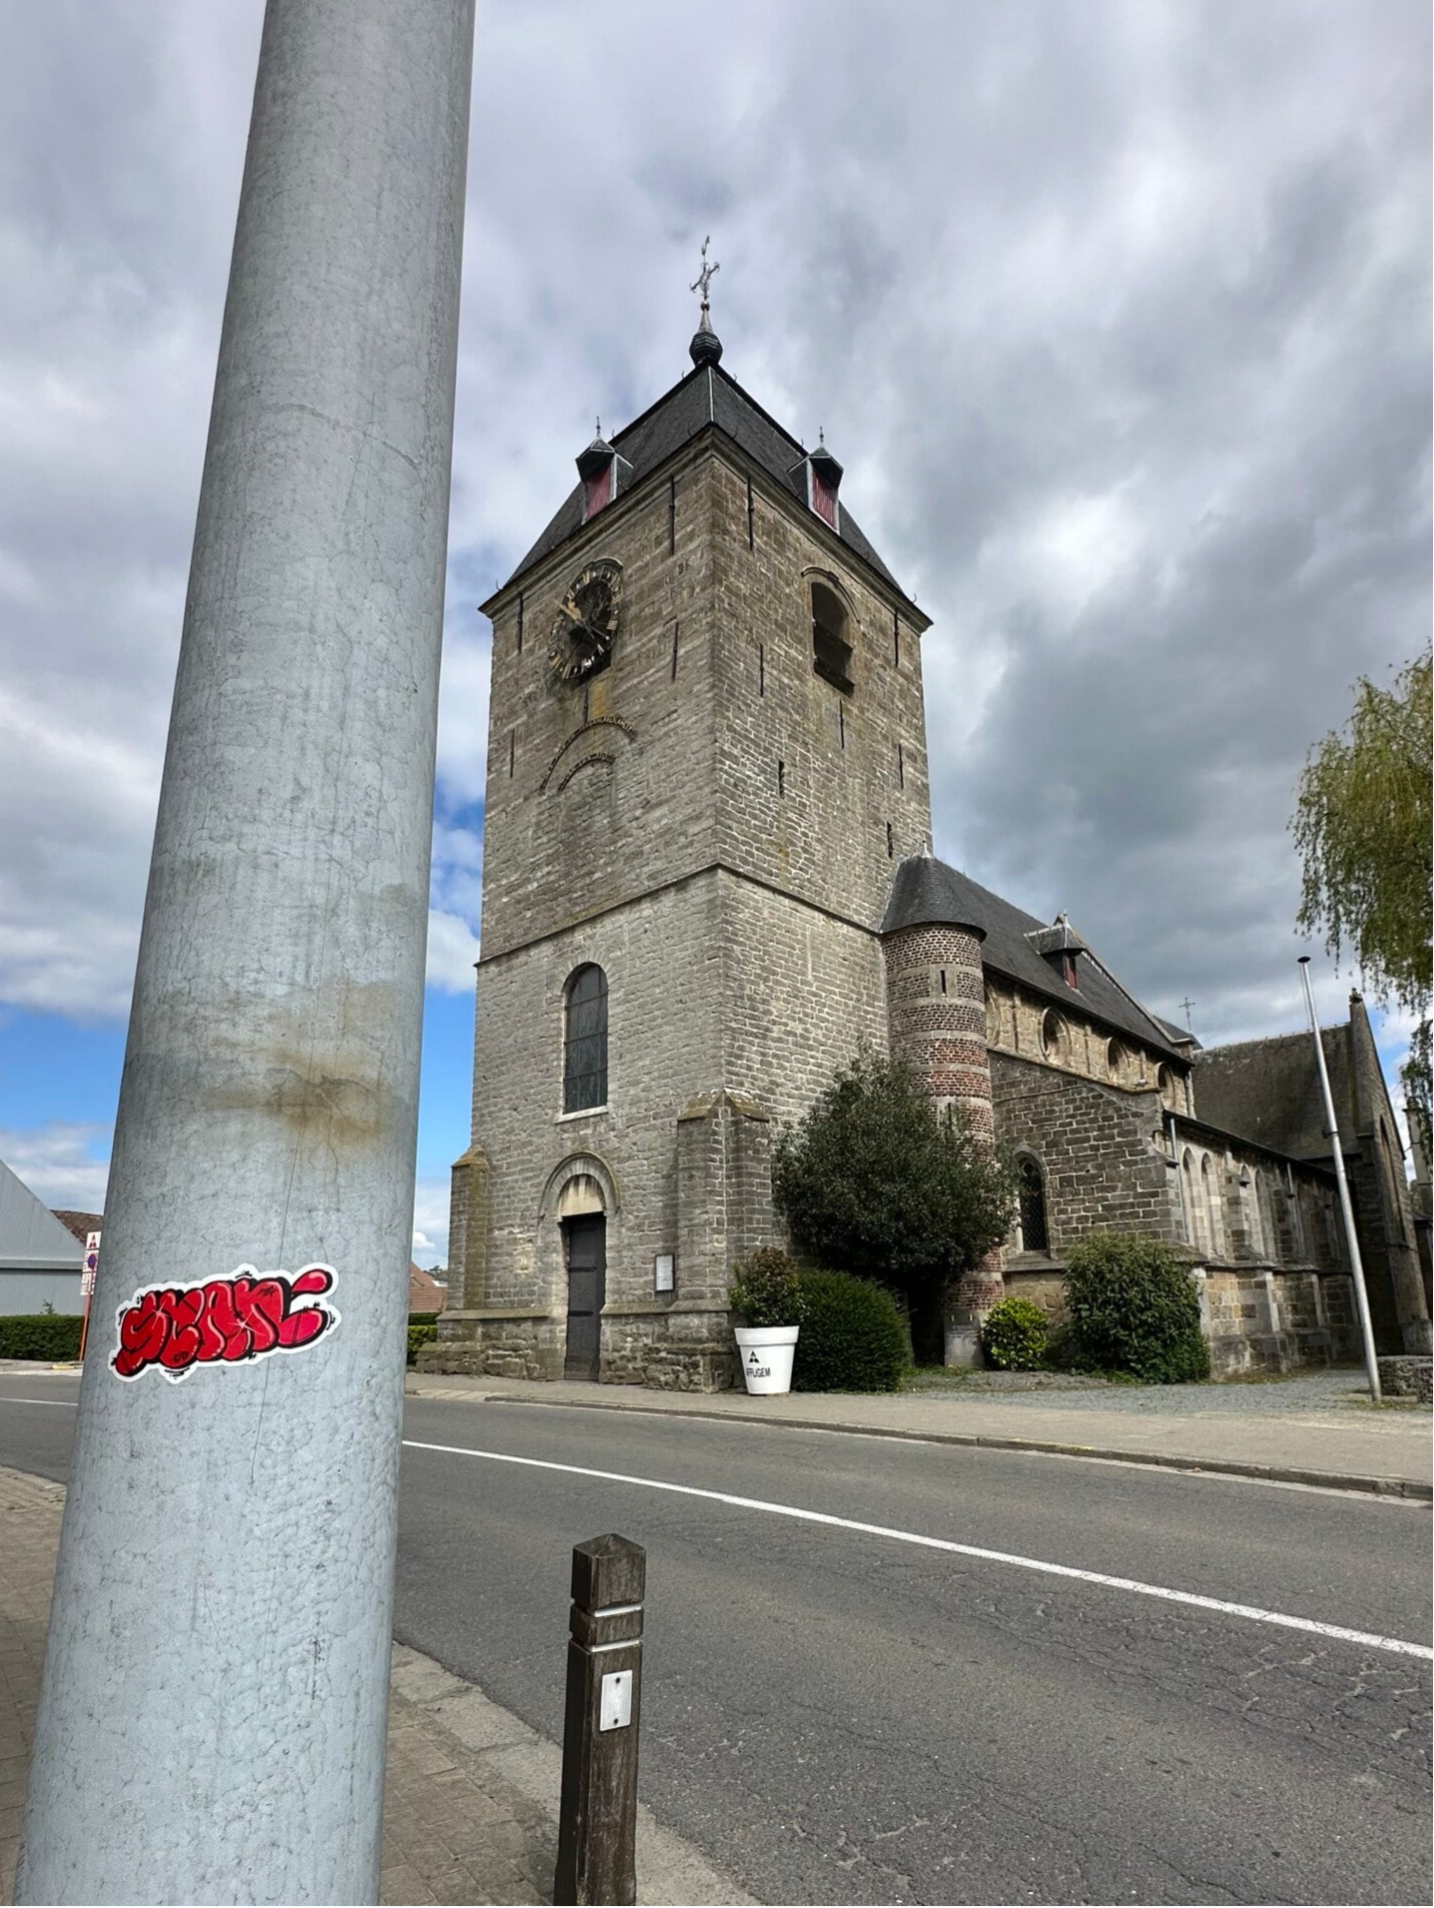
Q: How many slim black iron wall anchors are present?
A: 10